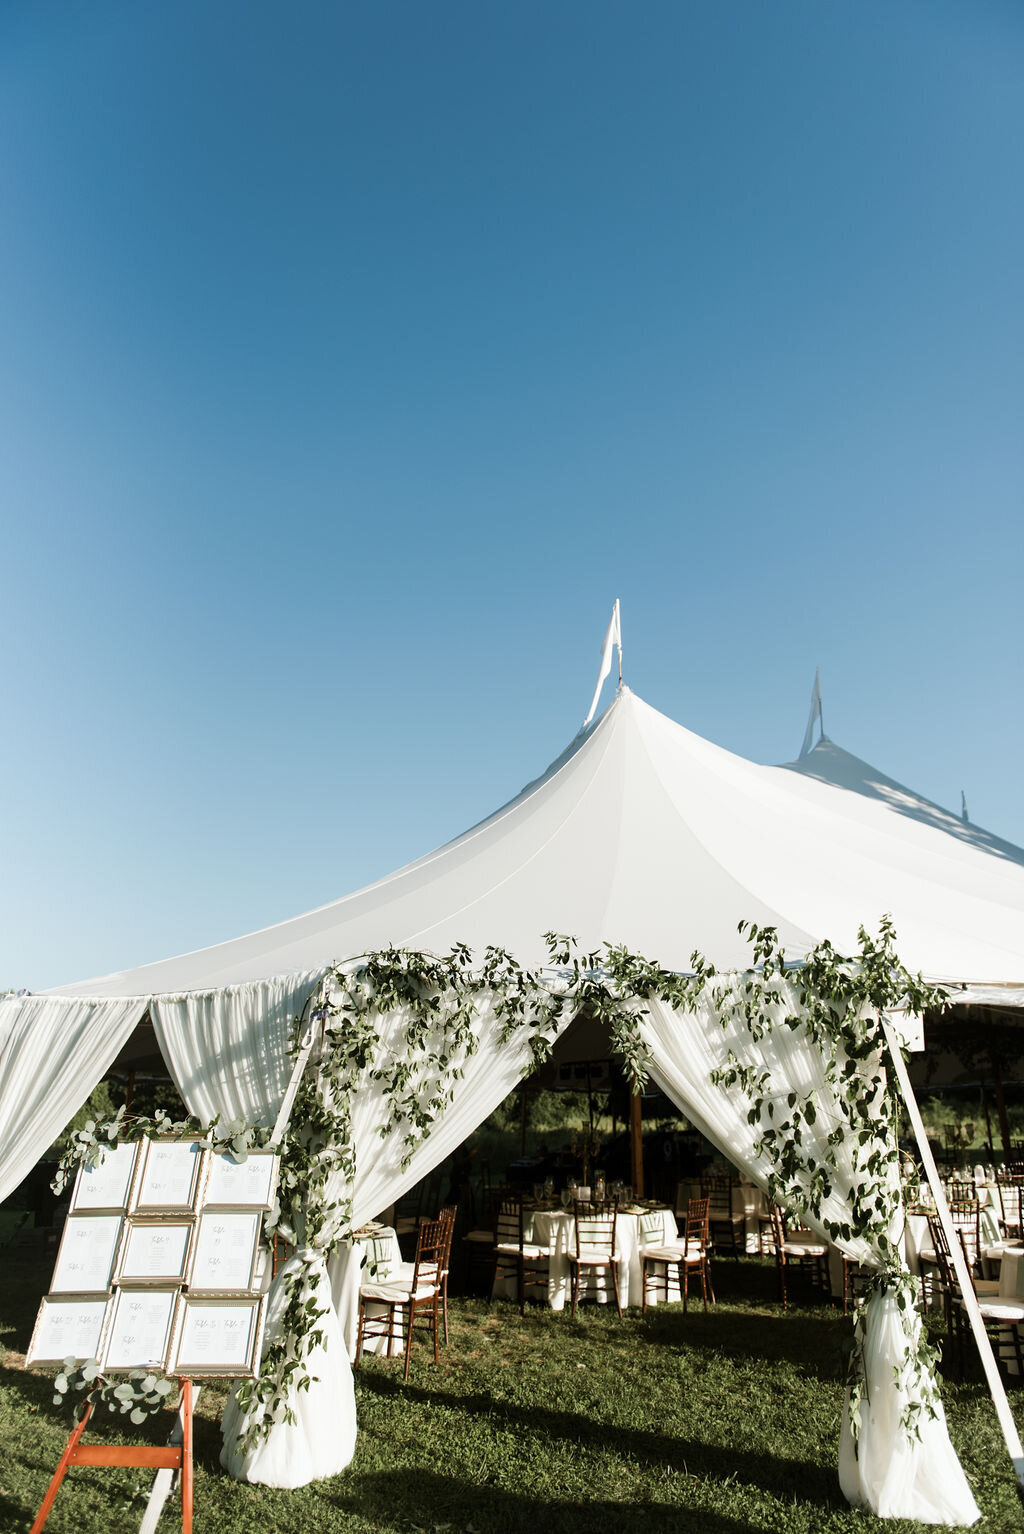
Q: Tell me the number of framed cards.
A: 9